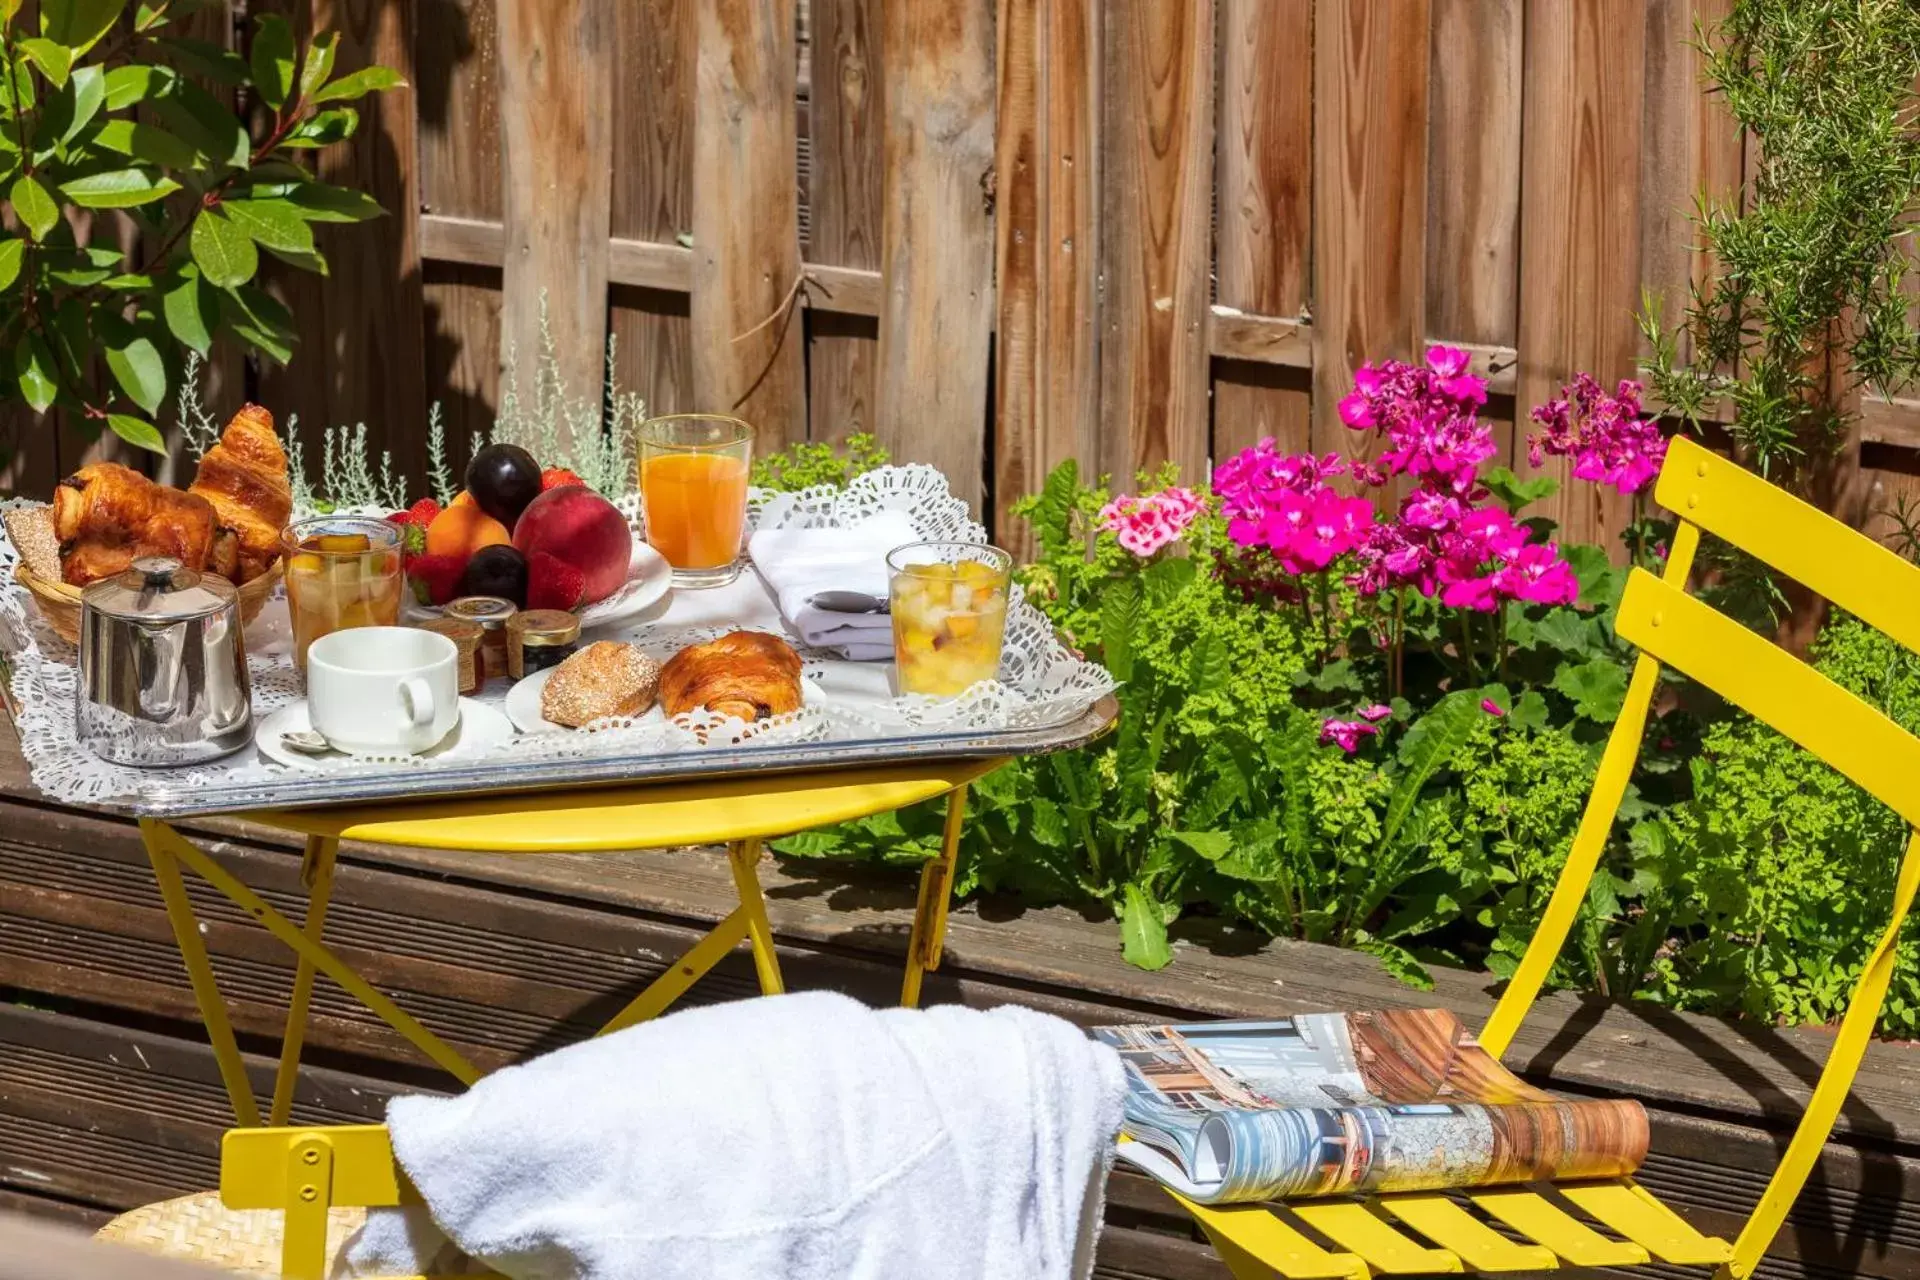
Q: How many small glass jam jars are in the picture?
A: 3